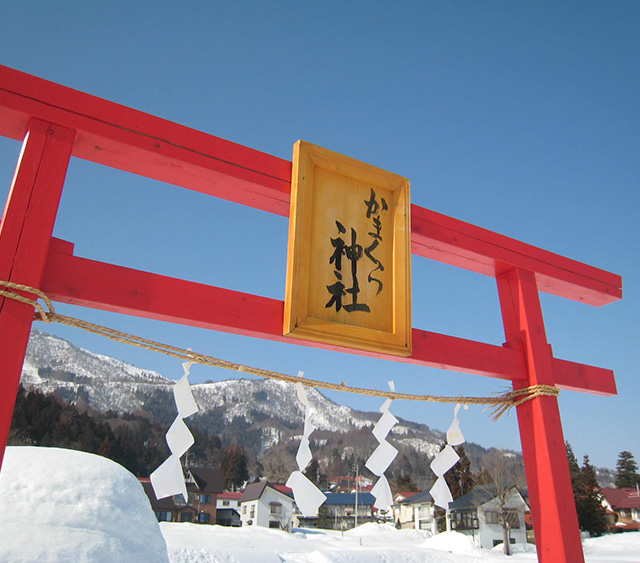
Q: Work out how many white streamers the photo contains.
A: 4